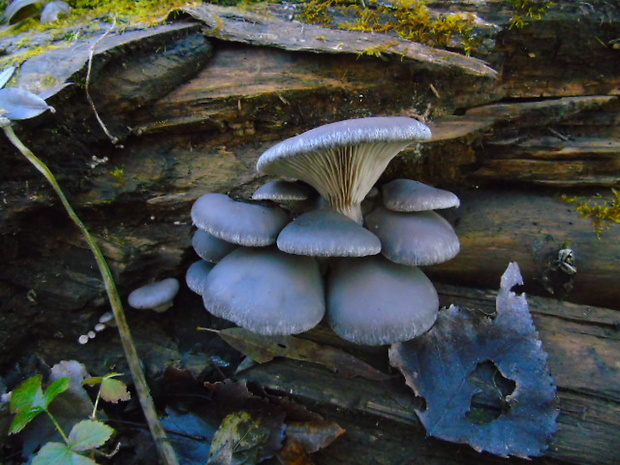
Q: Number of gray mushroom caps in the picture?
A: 11